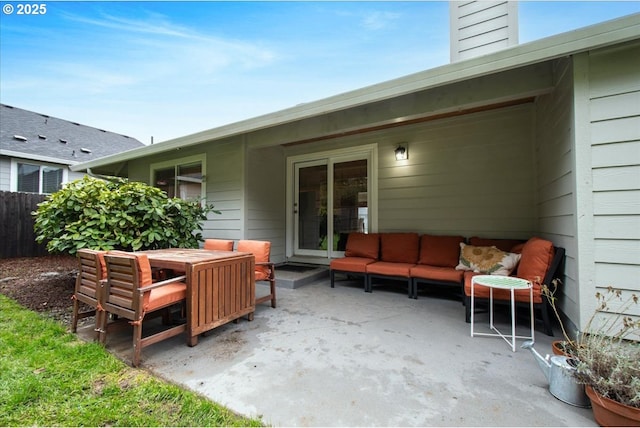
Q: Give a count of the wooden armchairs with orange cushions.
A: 4